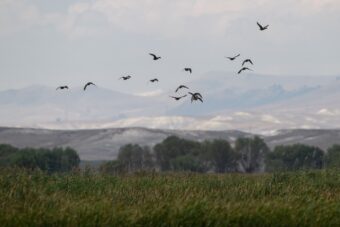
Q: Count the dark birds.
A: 14